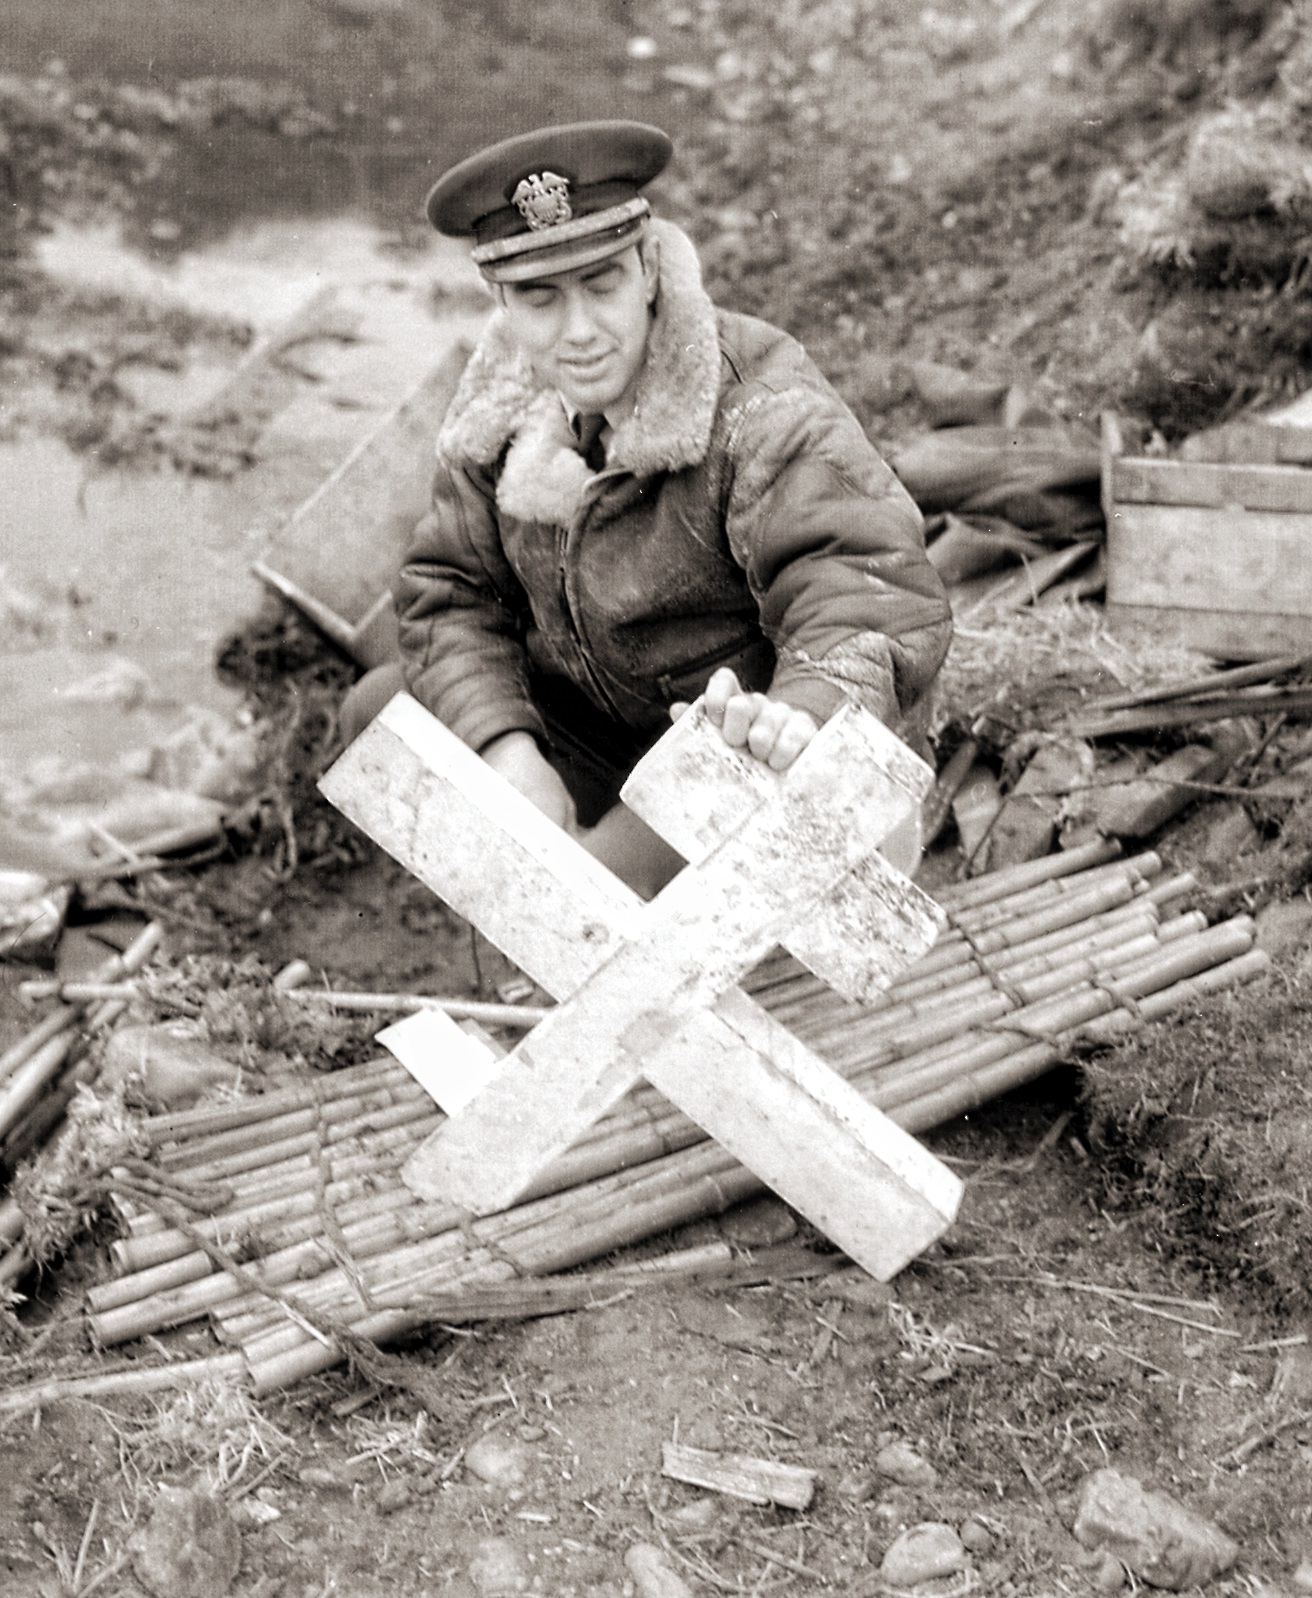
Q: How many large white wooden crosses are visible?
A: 1